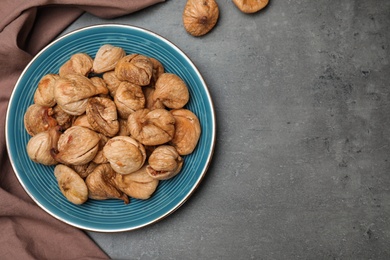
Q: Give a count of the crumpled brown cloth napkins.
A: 1